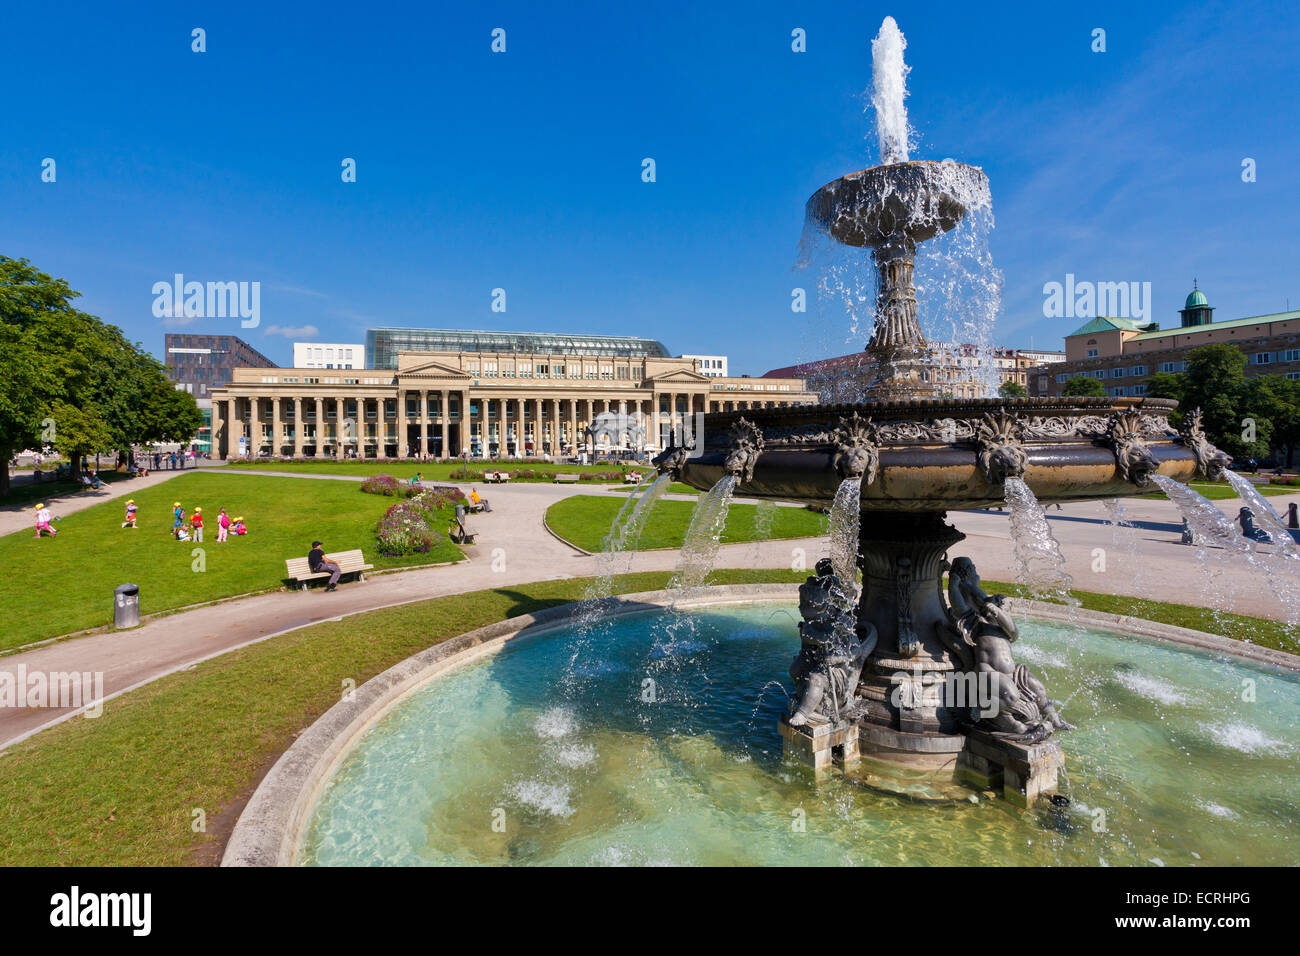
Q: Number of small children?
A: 8